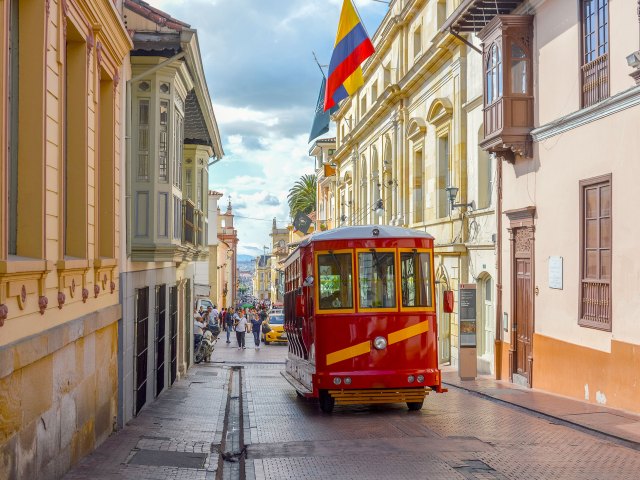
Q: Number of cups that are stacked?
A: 0